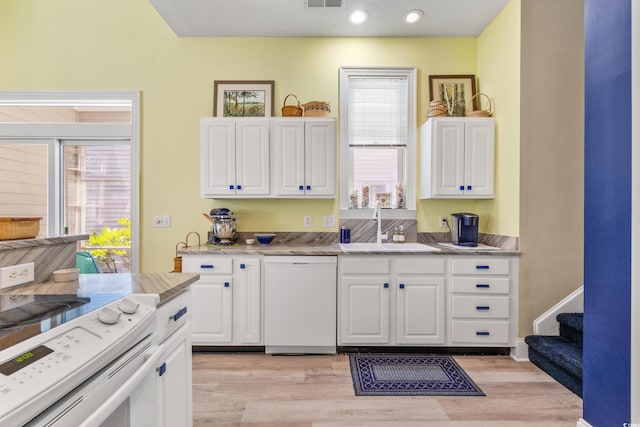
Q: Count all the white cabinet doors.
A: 11